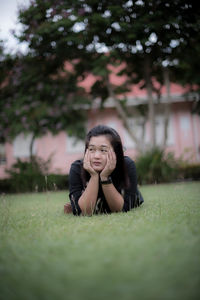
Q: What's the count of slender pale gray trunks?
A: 3